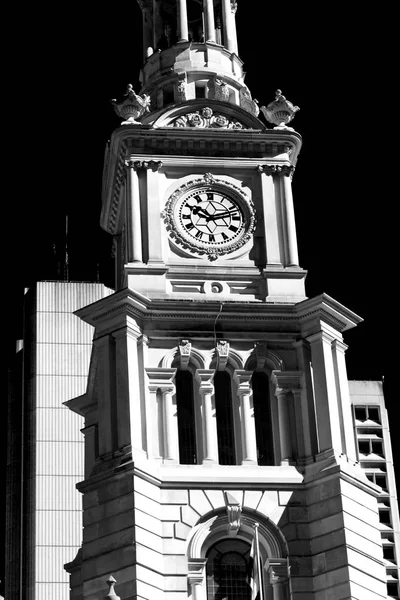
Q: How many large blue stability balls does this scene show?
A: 0